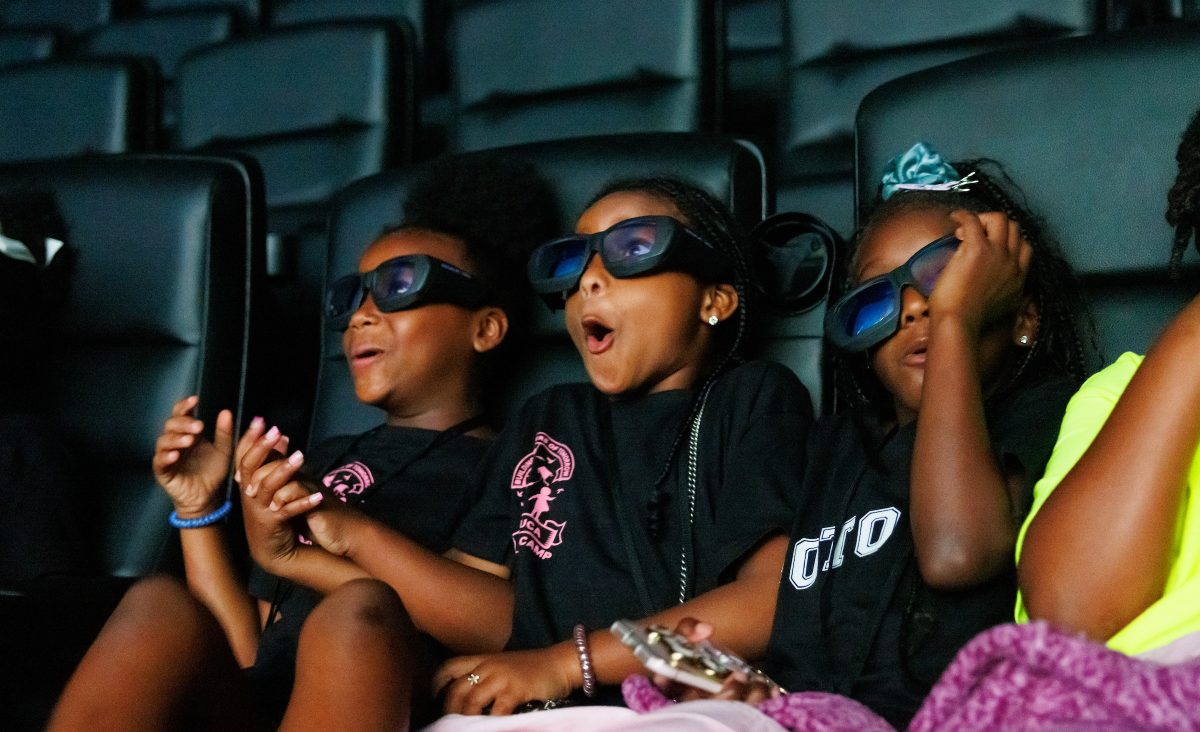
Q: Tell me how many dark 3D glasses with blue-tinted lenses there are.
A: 3